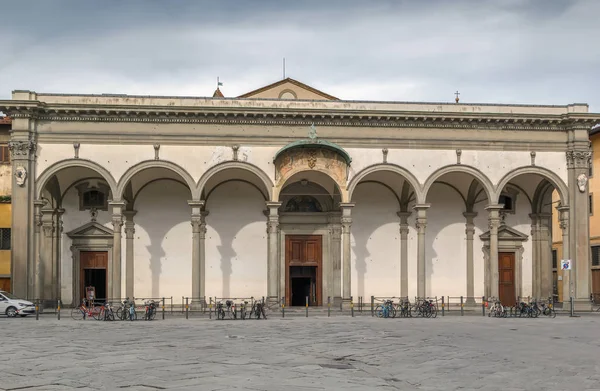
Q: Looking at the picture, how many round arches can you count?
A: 7